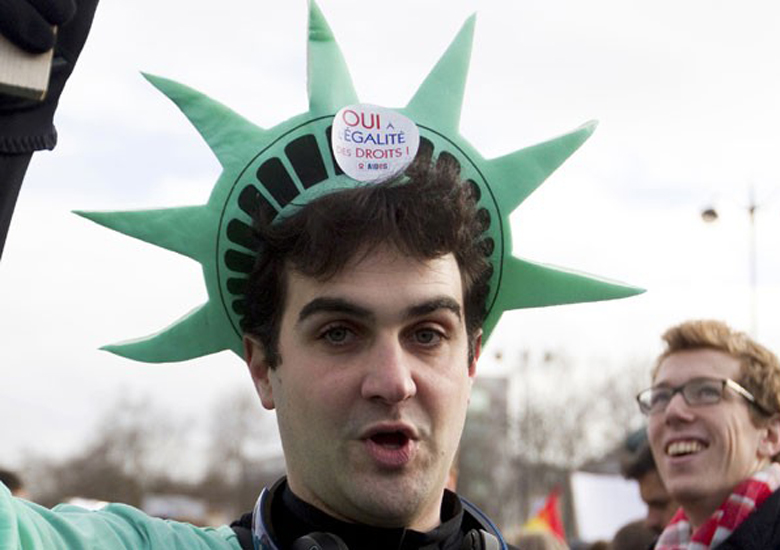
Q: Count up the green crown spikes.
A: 7